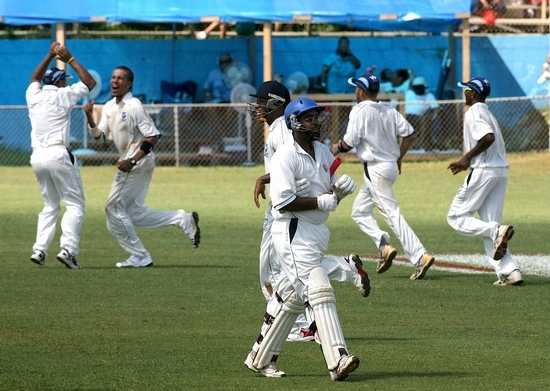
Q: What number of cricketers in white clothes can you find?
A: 6